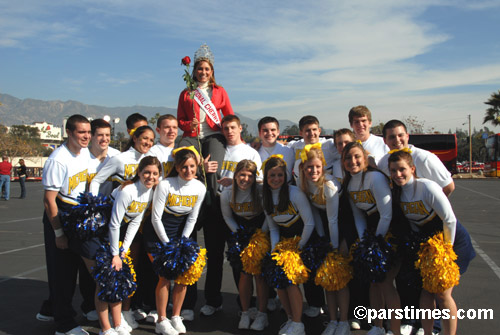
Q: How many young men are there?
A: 10